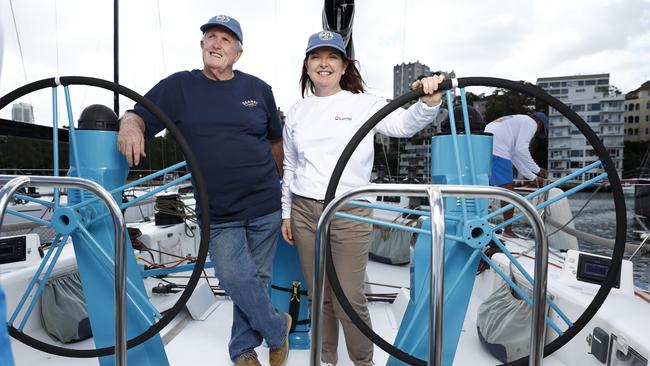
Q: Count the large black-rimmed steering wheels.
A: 2